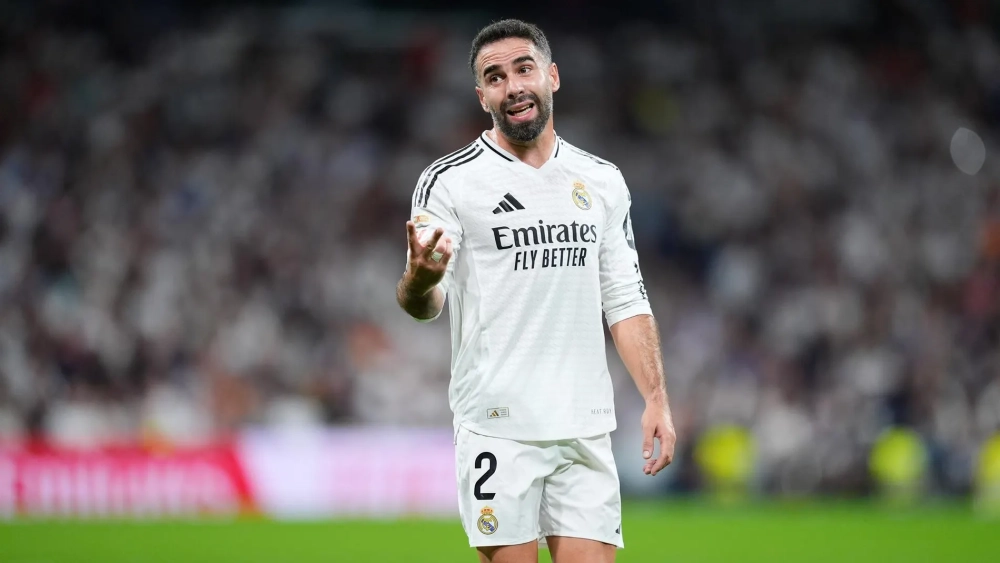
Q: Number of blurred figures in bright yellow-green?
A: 3